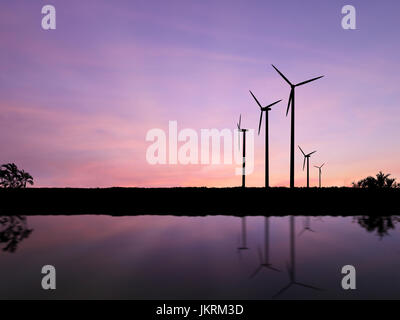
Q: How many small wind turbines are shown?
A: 2